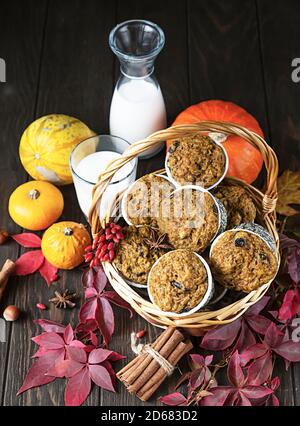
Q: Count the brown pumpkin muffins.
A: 7